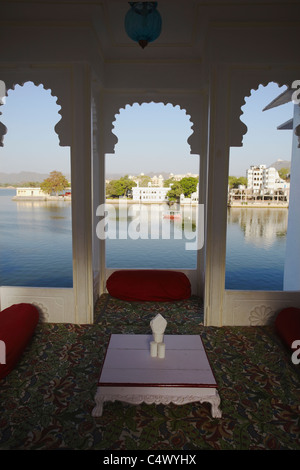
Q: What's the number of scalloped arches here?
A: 3